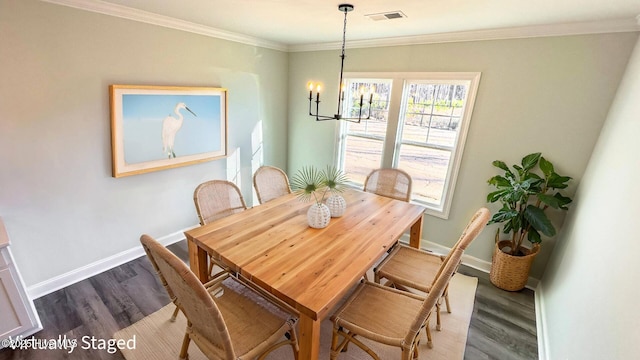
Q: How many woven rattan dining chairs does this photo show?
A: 6